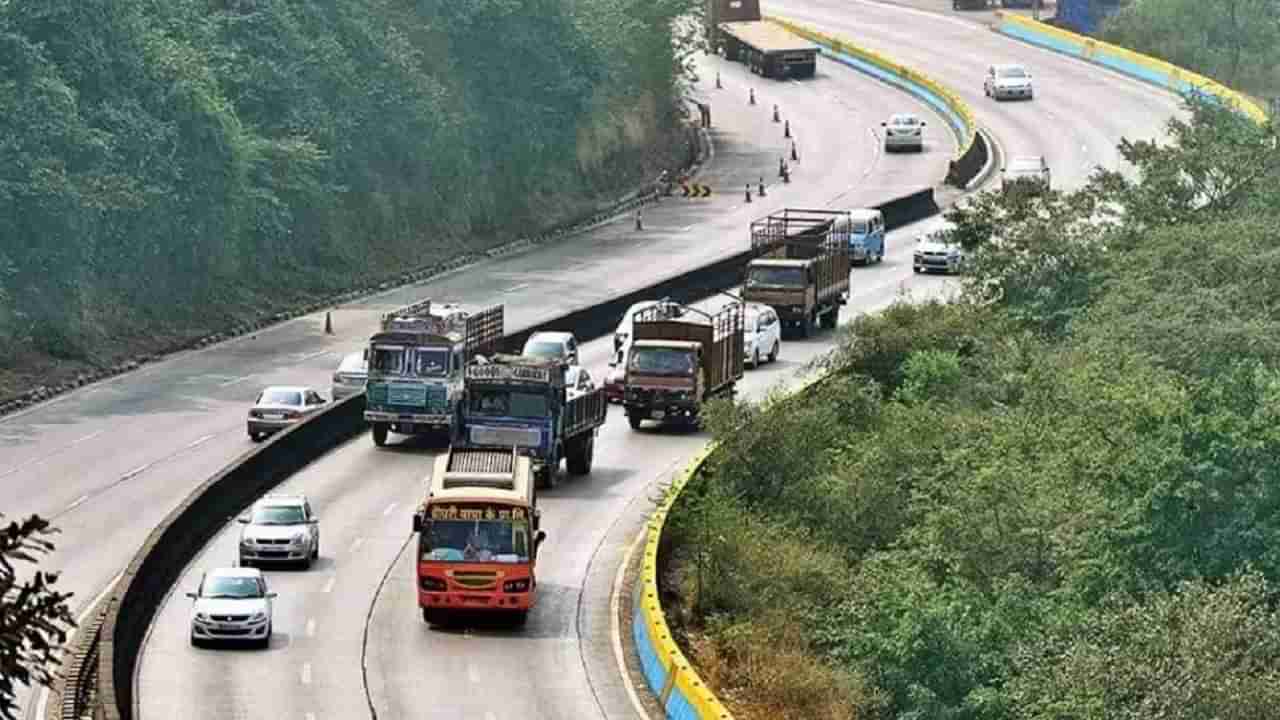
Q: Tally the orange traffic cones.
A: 11